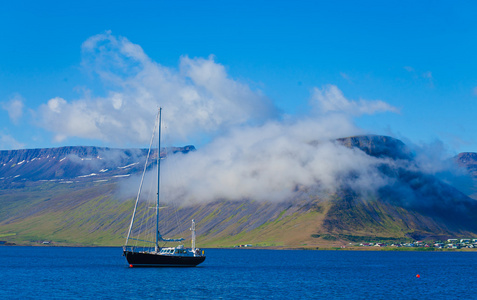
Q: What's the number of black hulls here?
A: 1